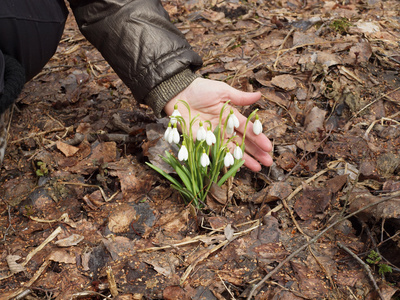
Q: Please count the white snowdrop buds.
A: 11